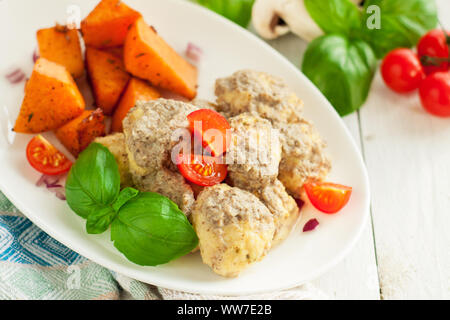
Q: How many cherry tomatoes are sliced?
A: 4